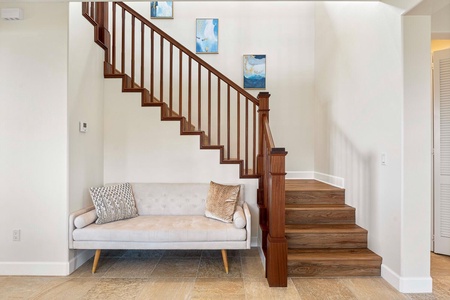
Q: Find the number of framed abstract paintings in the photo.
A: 3